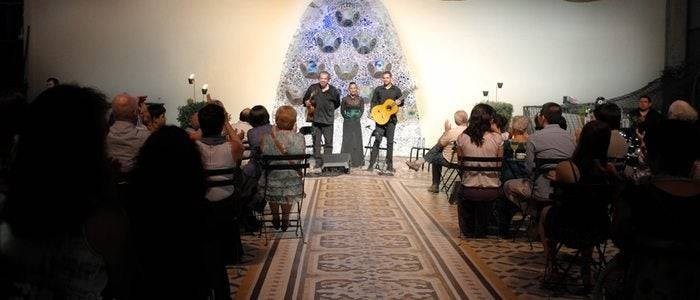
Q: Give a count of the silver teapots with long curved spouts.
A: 0